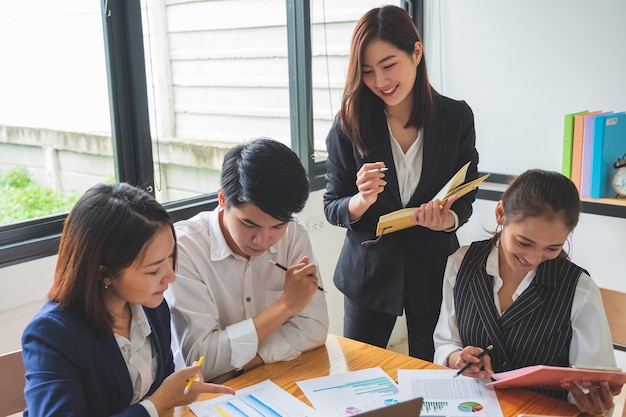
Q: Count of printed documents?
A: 3